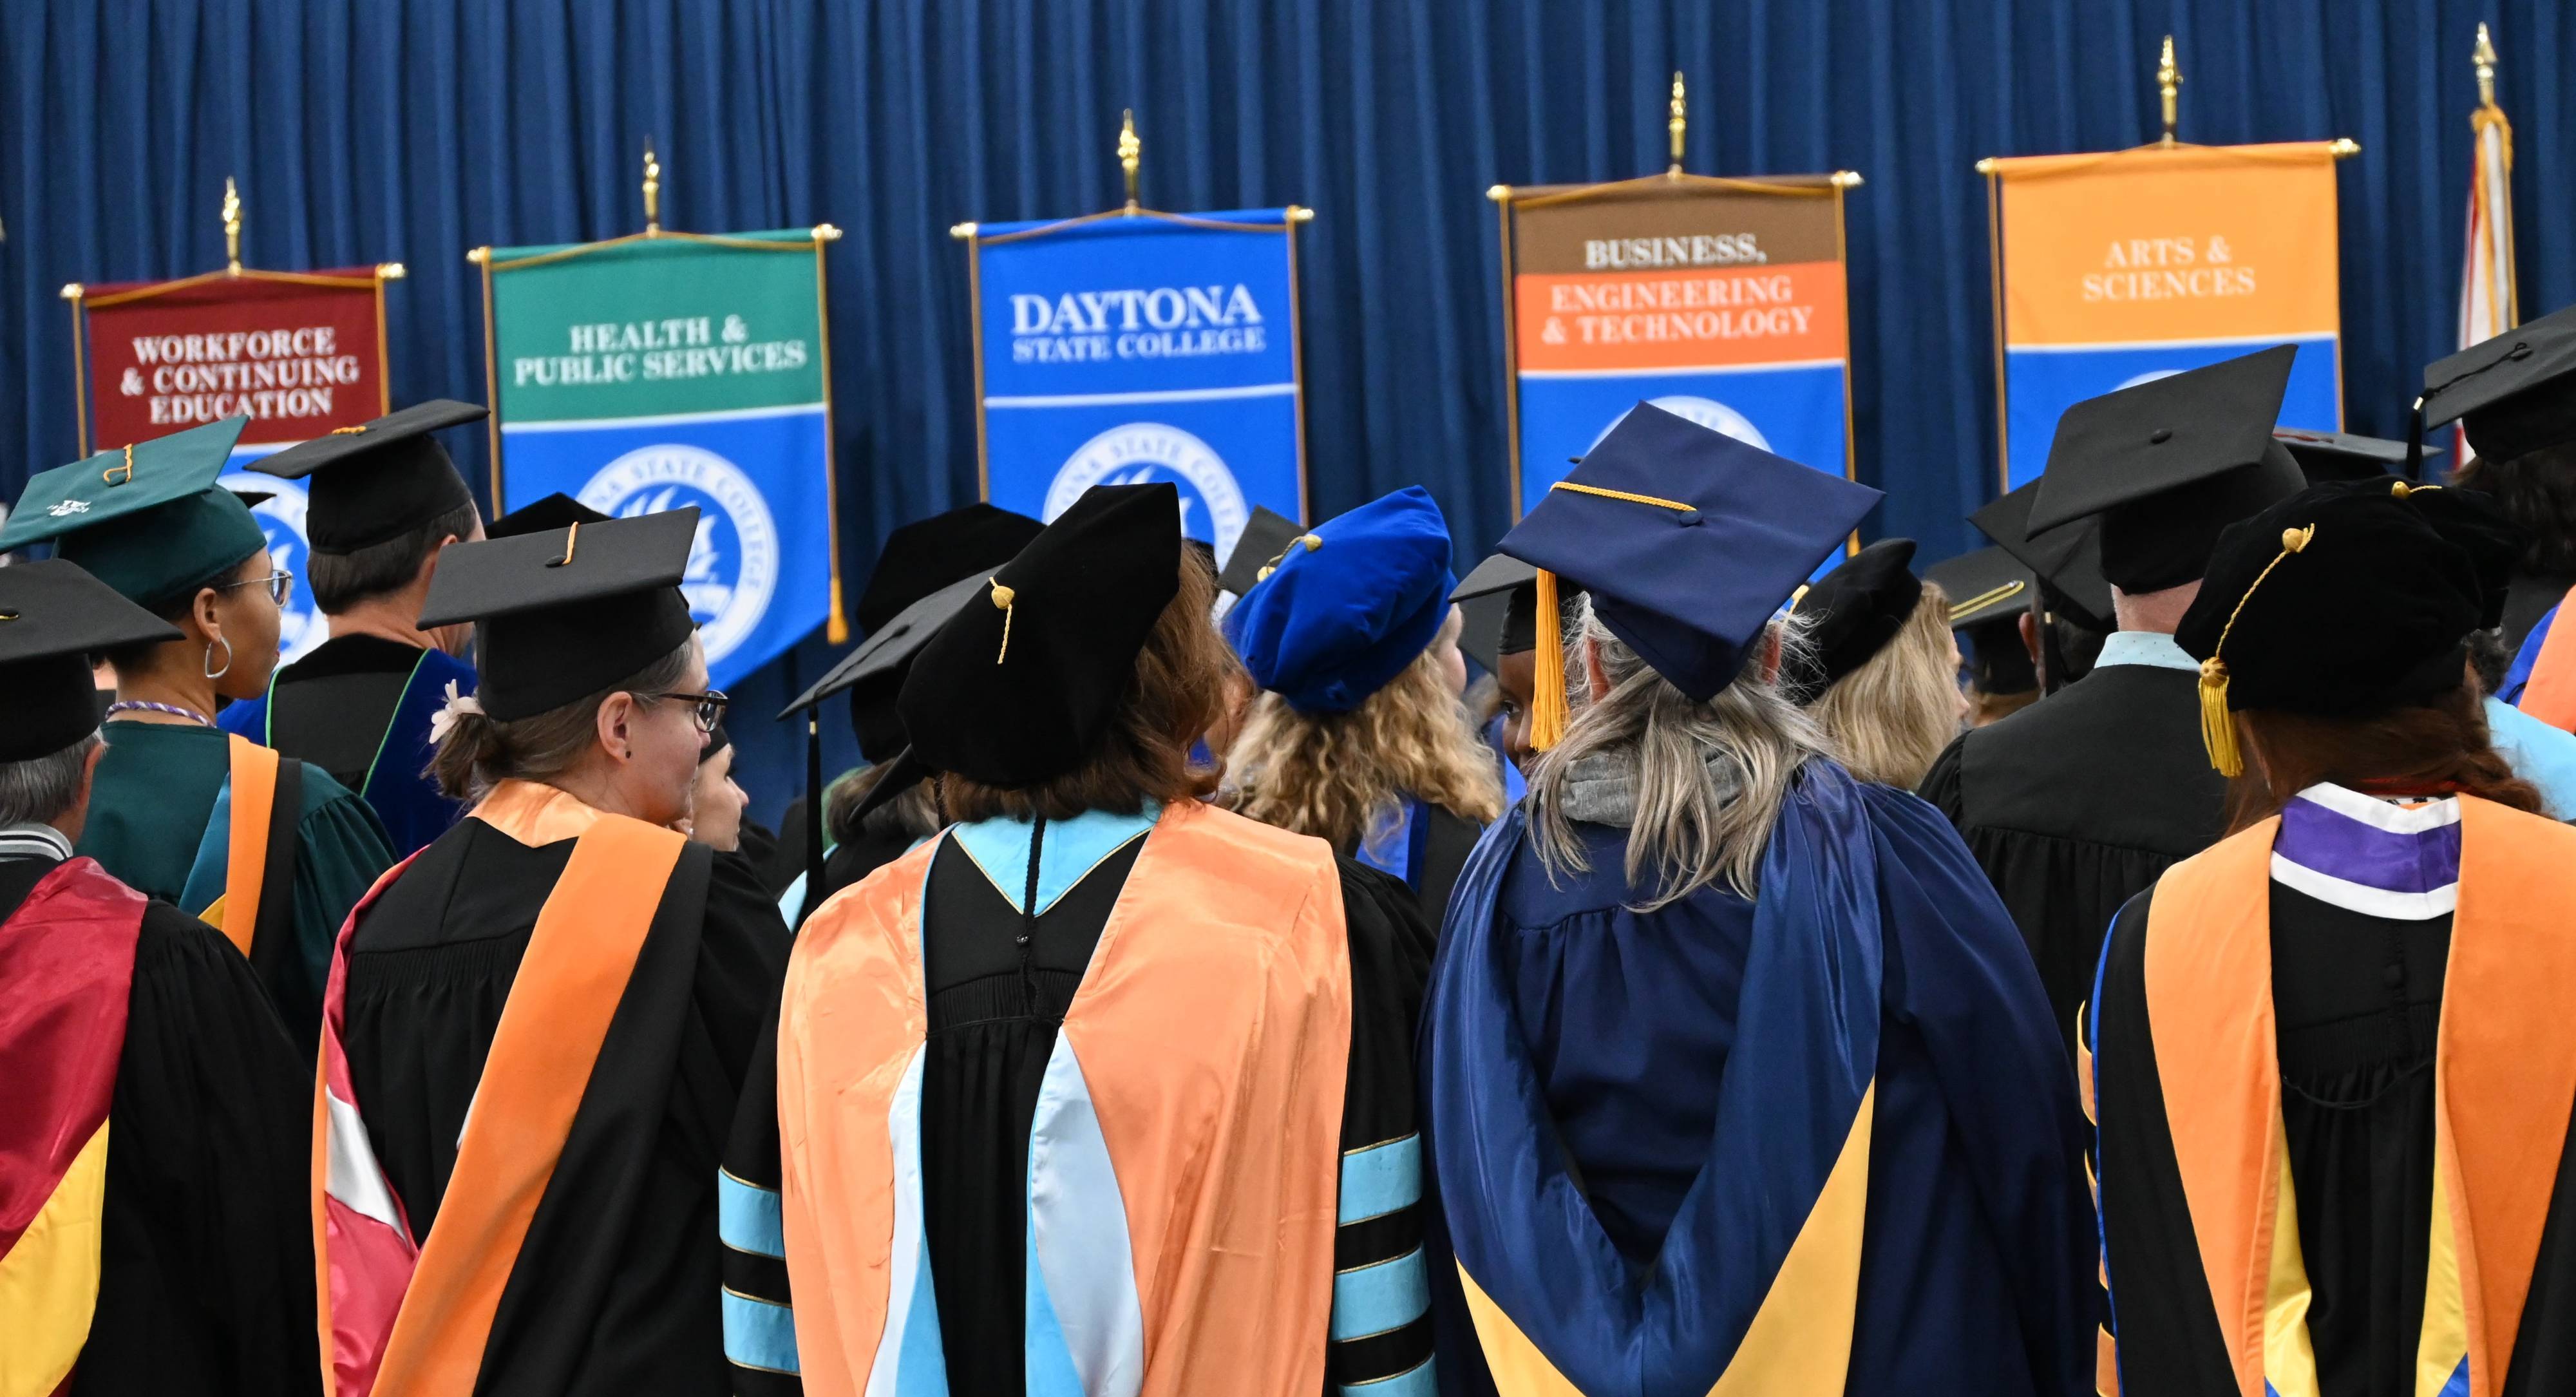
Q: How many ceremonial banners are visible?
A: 5